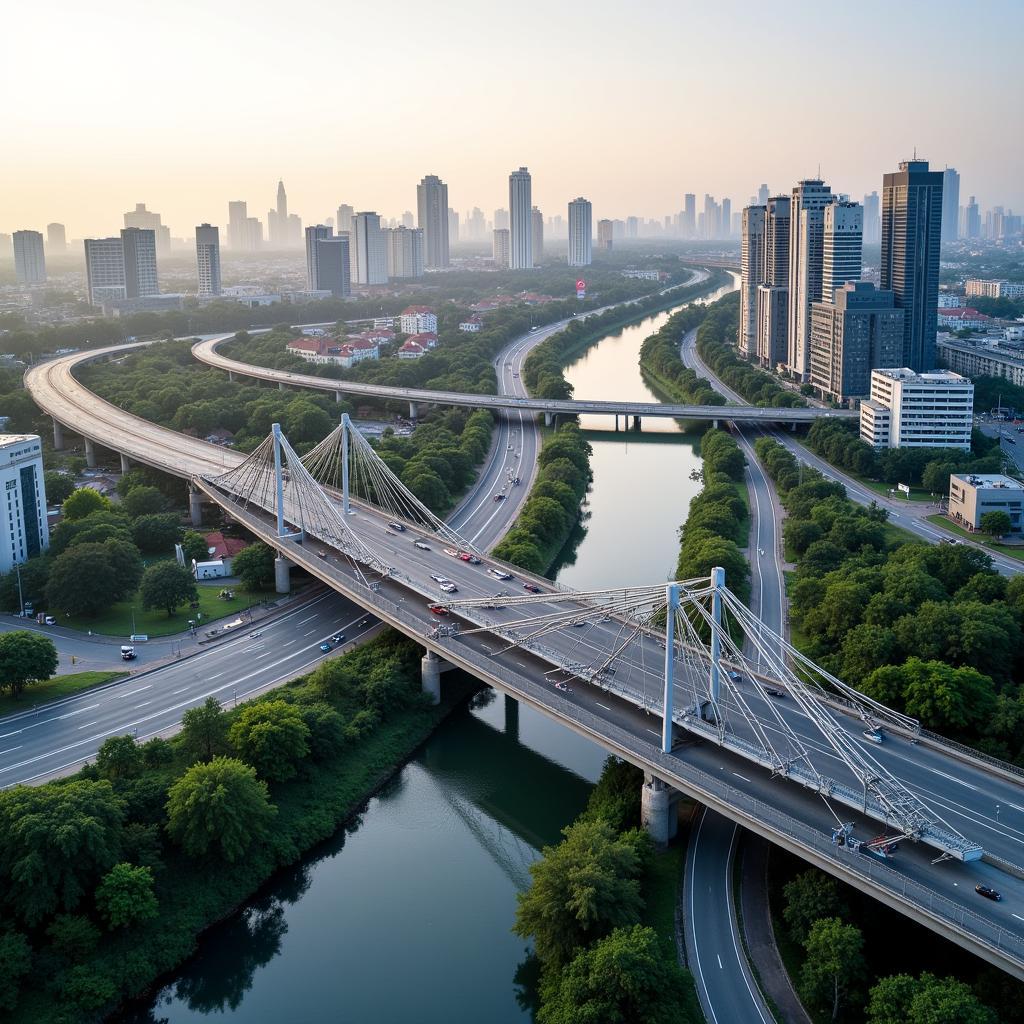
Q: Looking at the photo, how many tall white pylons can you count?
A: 4